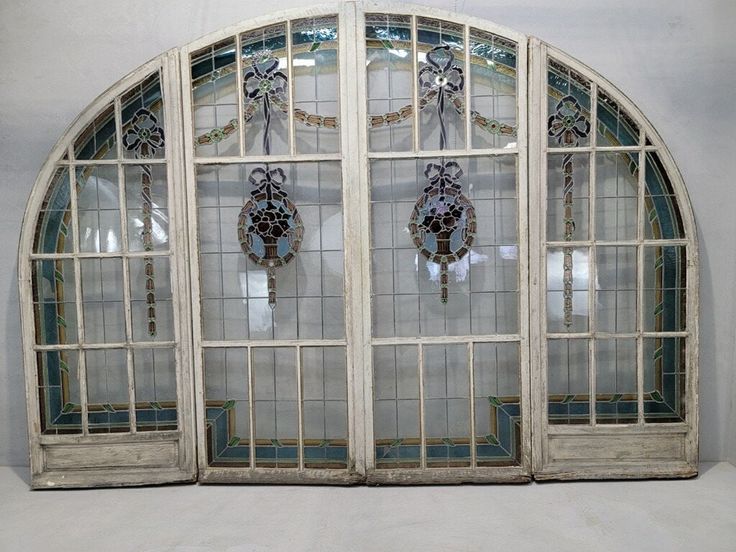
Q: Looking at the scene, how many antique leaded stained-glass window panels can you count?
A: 4